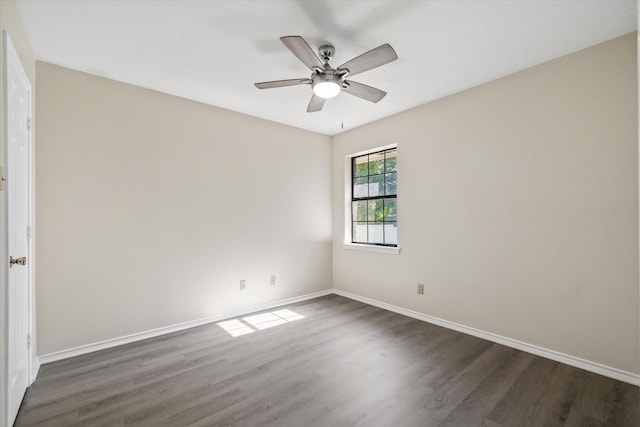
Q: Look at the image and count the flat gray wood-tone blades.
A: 5